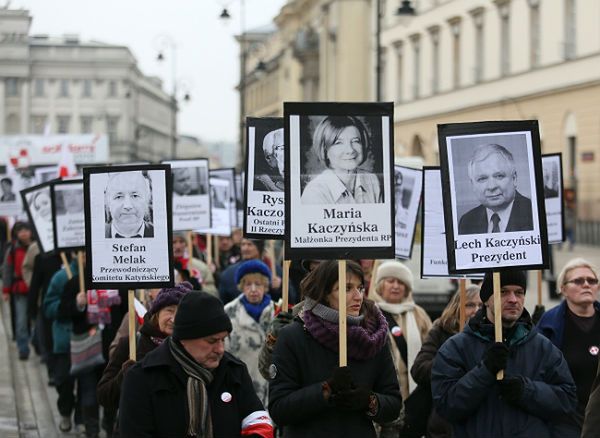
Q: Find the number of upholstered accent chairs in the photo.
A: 0